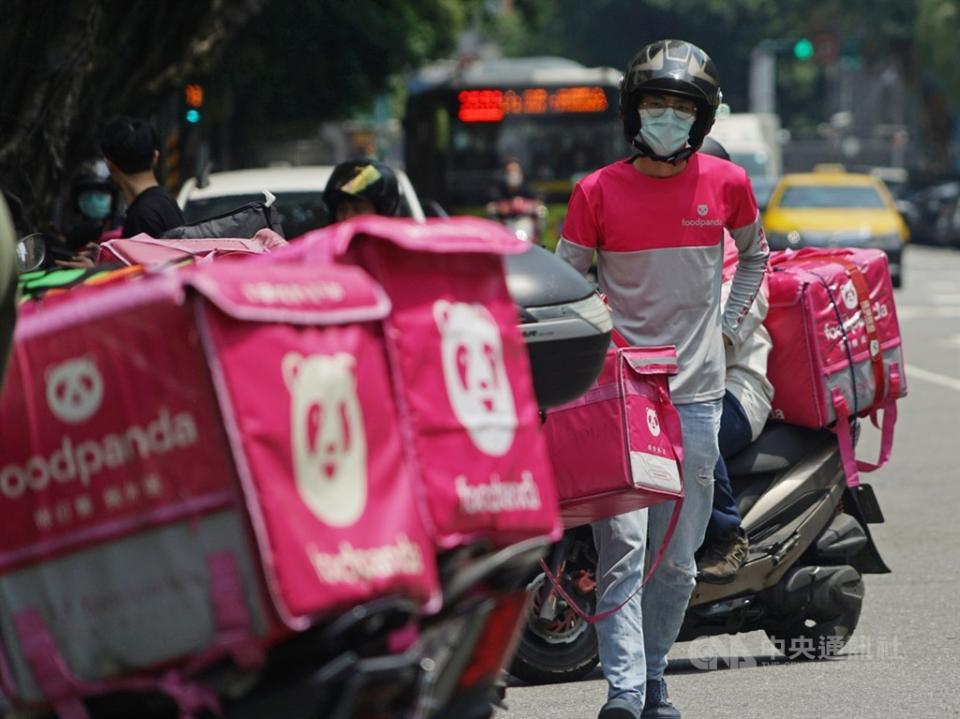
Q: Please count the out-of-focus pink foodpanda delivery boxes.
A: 2